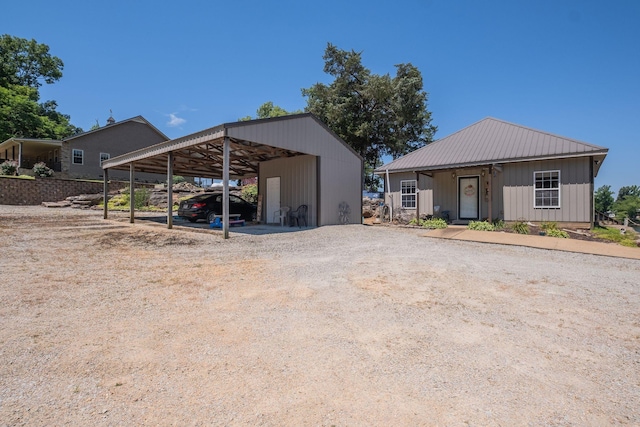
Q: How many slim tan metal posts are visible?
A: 4